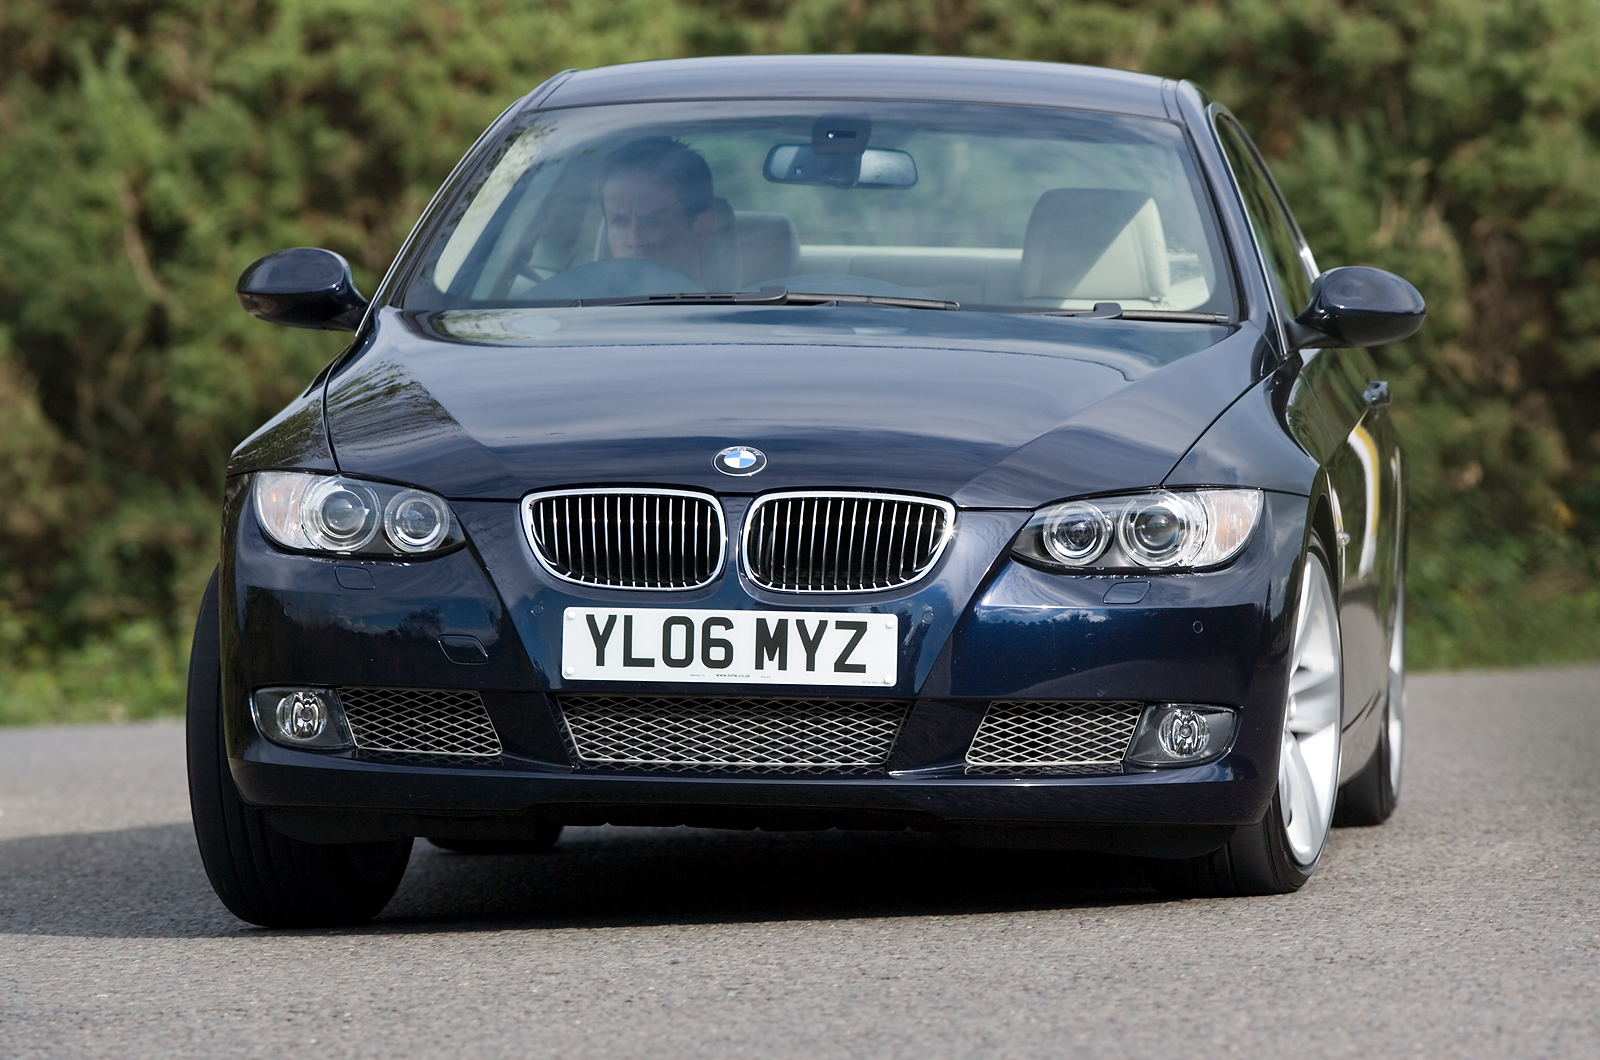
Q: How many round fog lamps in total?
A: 2